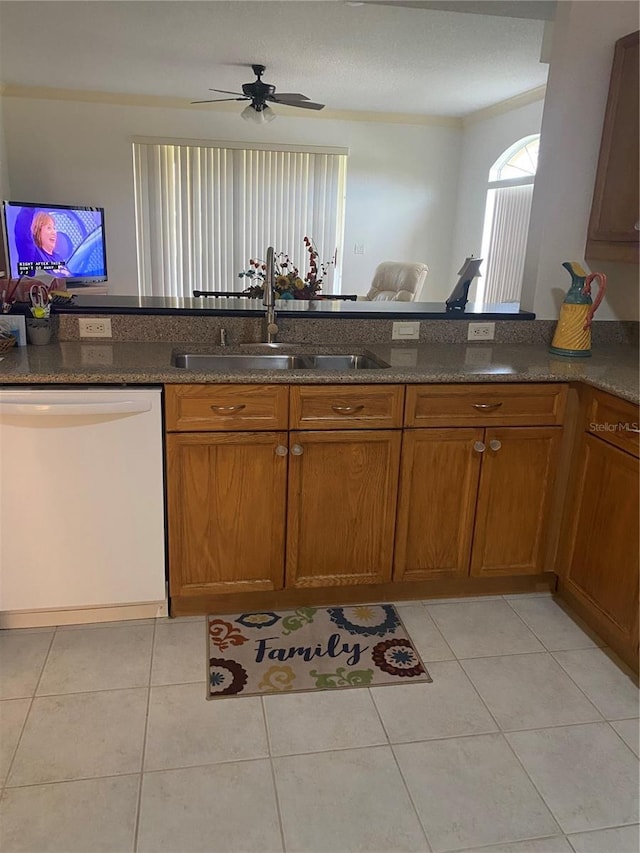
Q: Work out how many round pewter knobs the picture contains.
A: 4